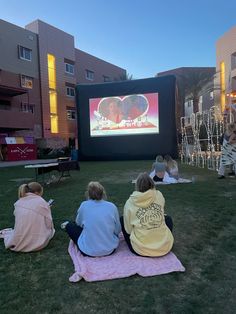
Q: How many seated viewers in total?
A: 5